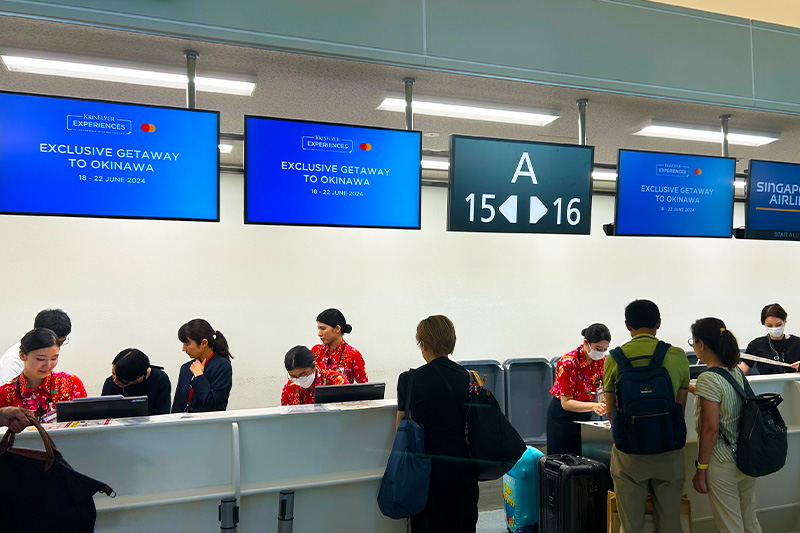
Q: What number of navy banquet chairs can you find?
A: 0